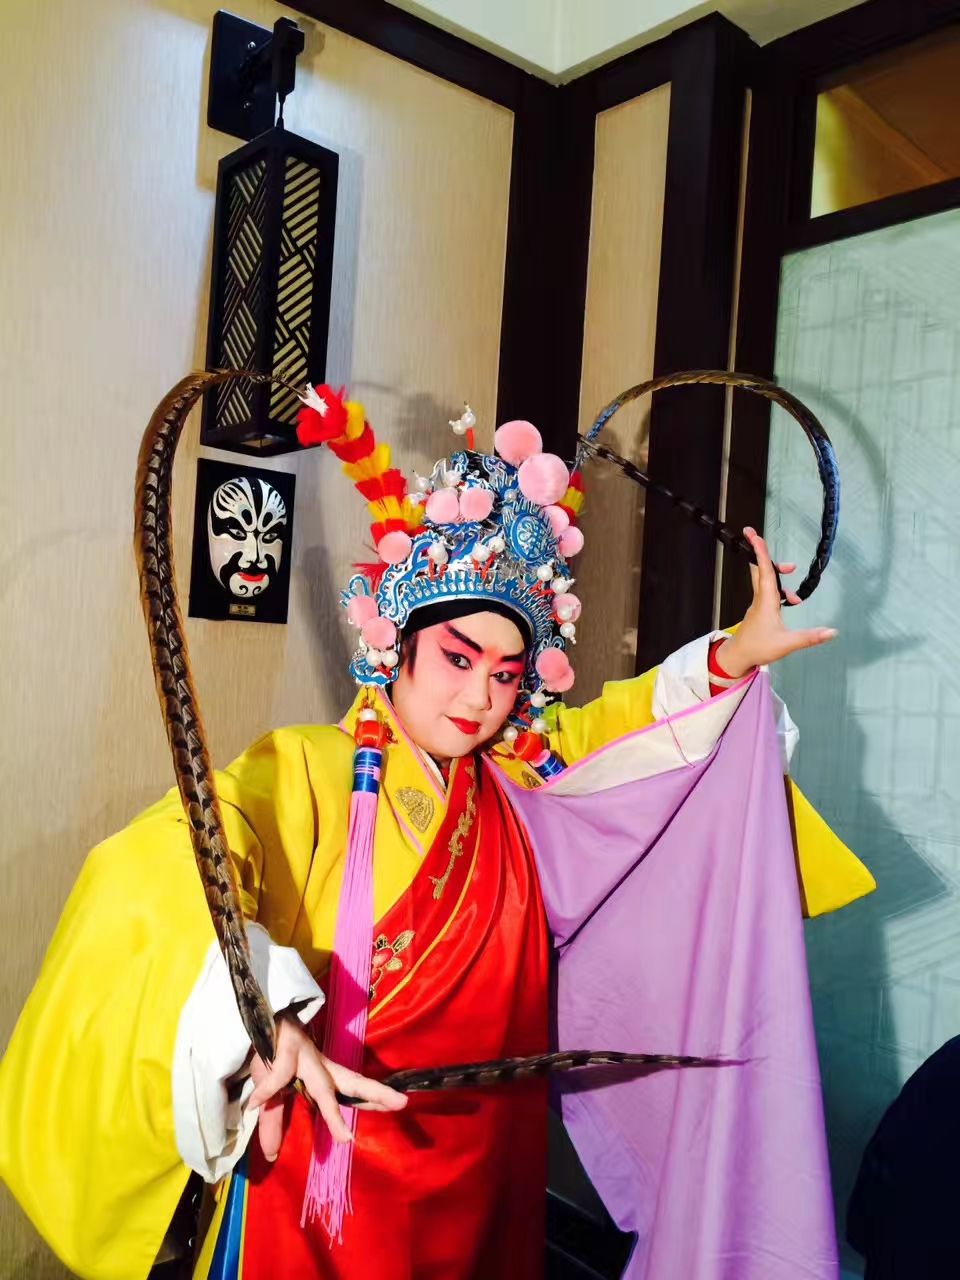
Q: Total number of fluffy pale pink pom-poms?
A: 12